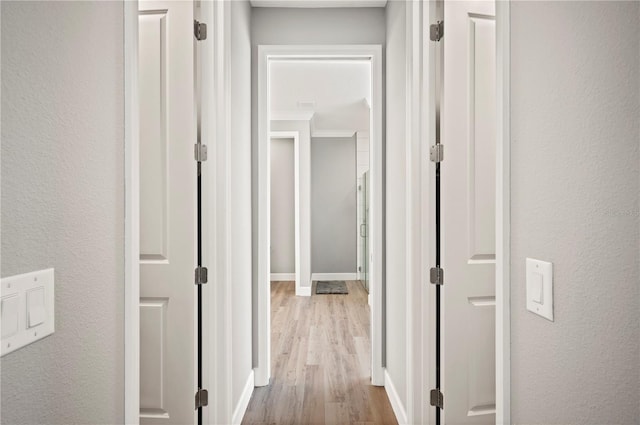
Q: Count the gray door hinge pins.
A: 8